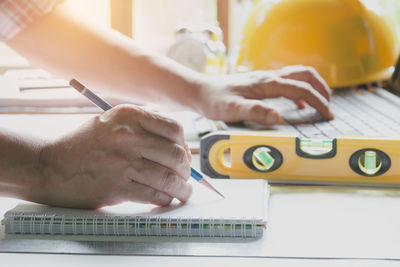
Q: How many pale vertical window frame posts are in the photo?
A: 2